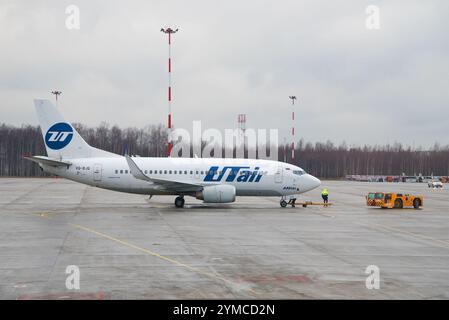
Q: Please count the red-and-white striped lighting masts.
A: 3